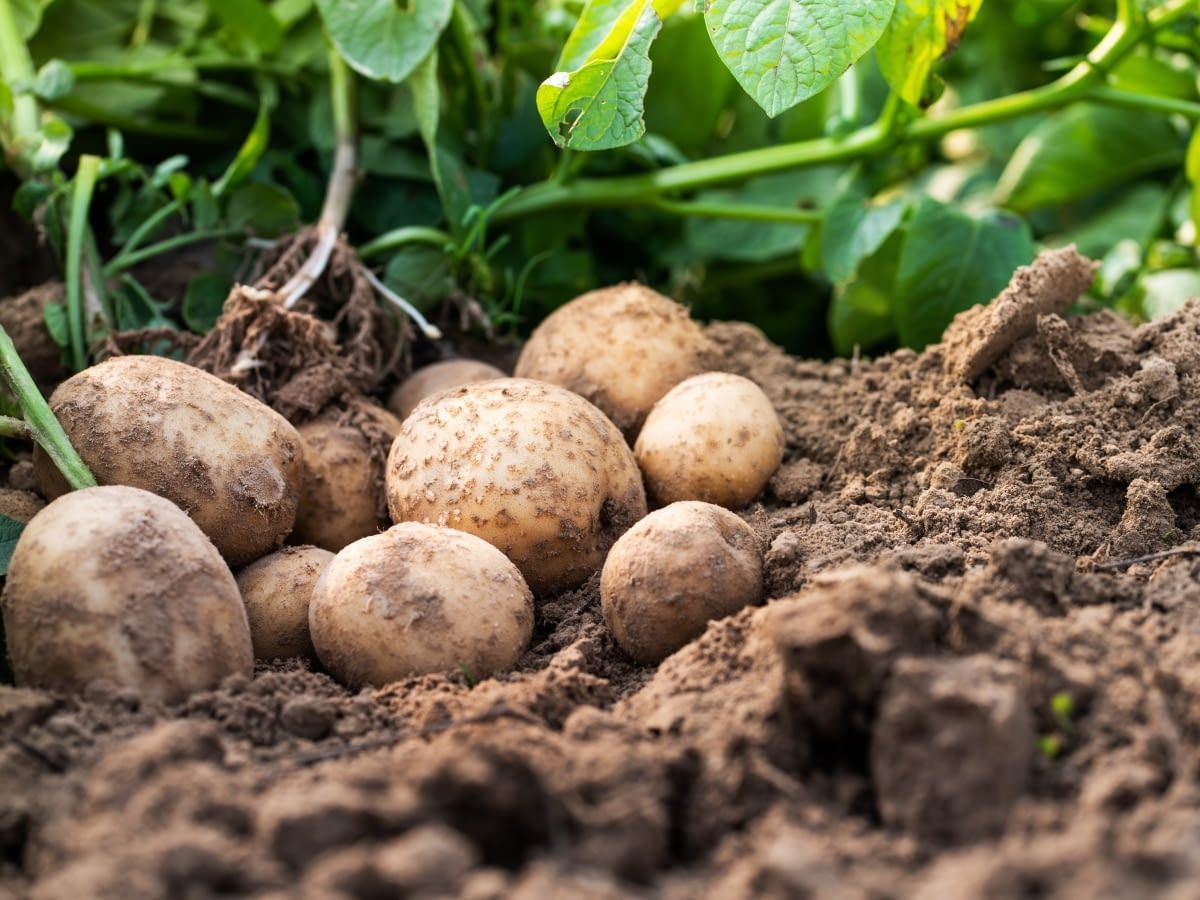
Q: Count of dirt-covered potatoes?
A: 10